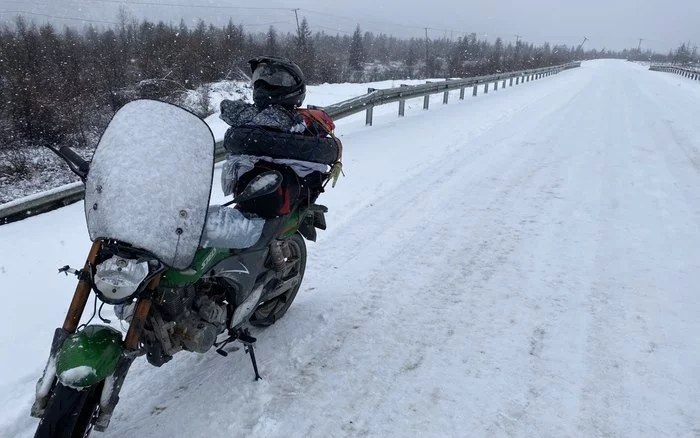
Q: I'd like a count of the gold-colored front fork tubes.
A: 2